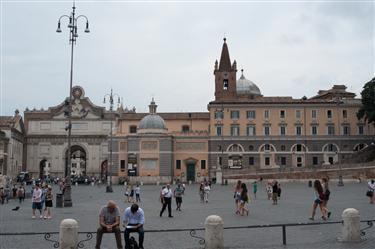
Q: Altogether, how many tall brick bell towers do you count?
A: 1